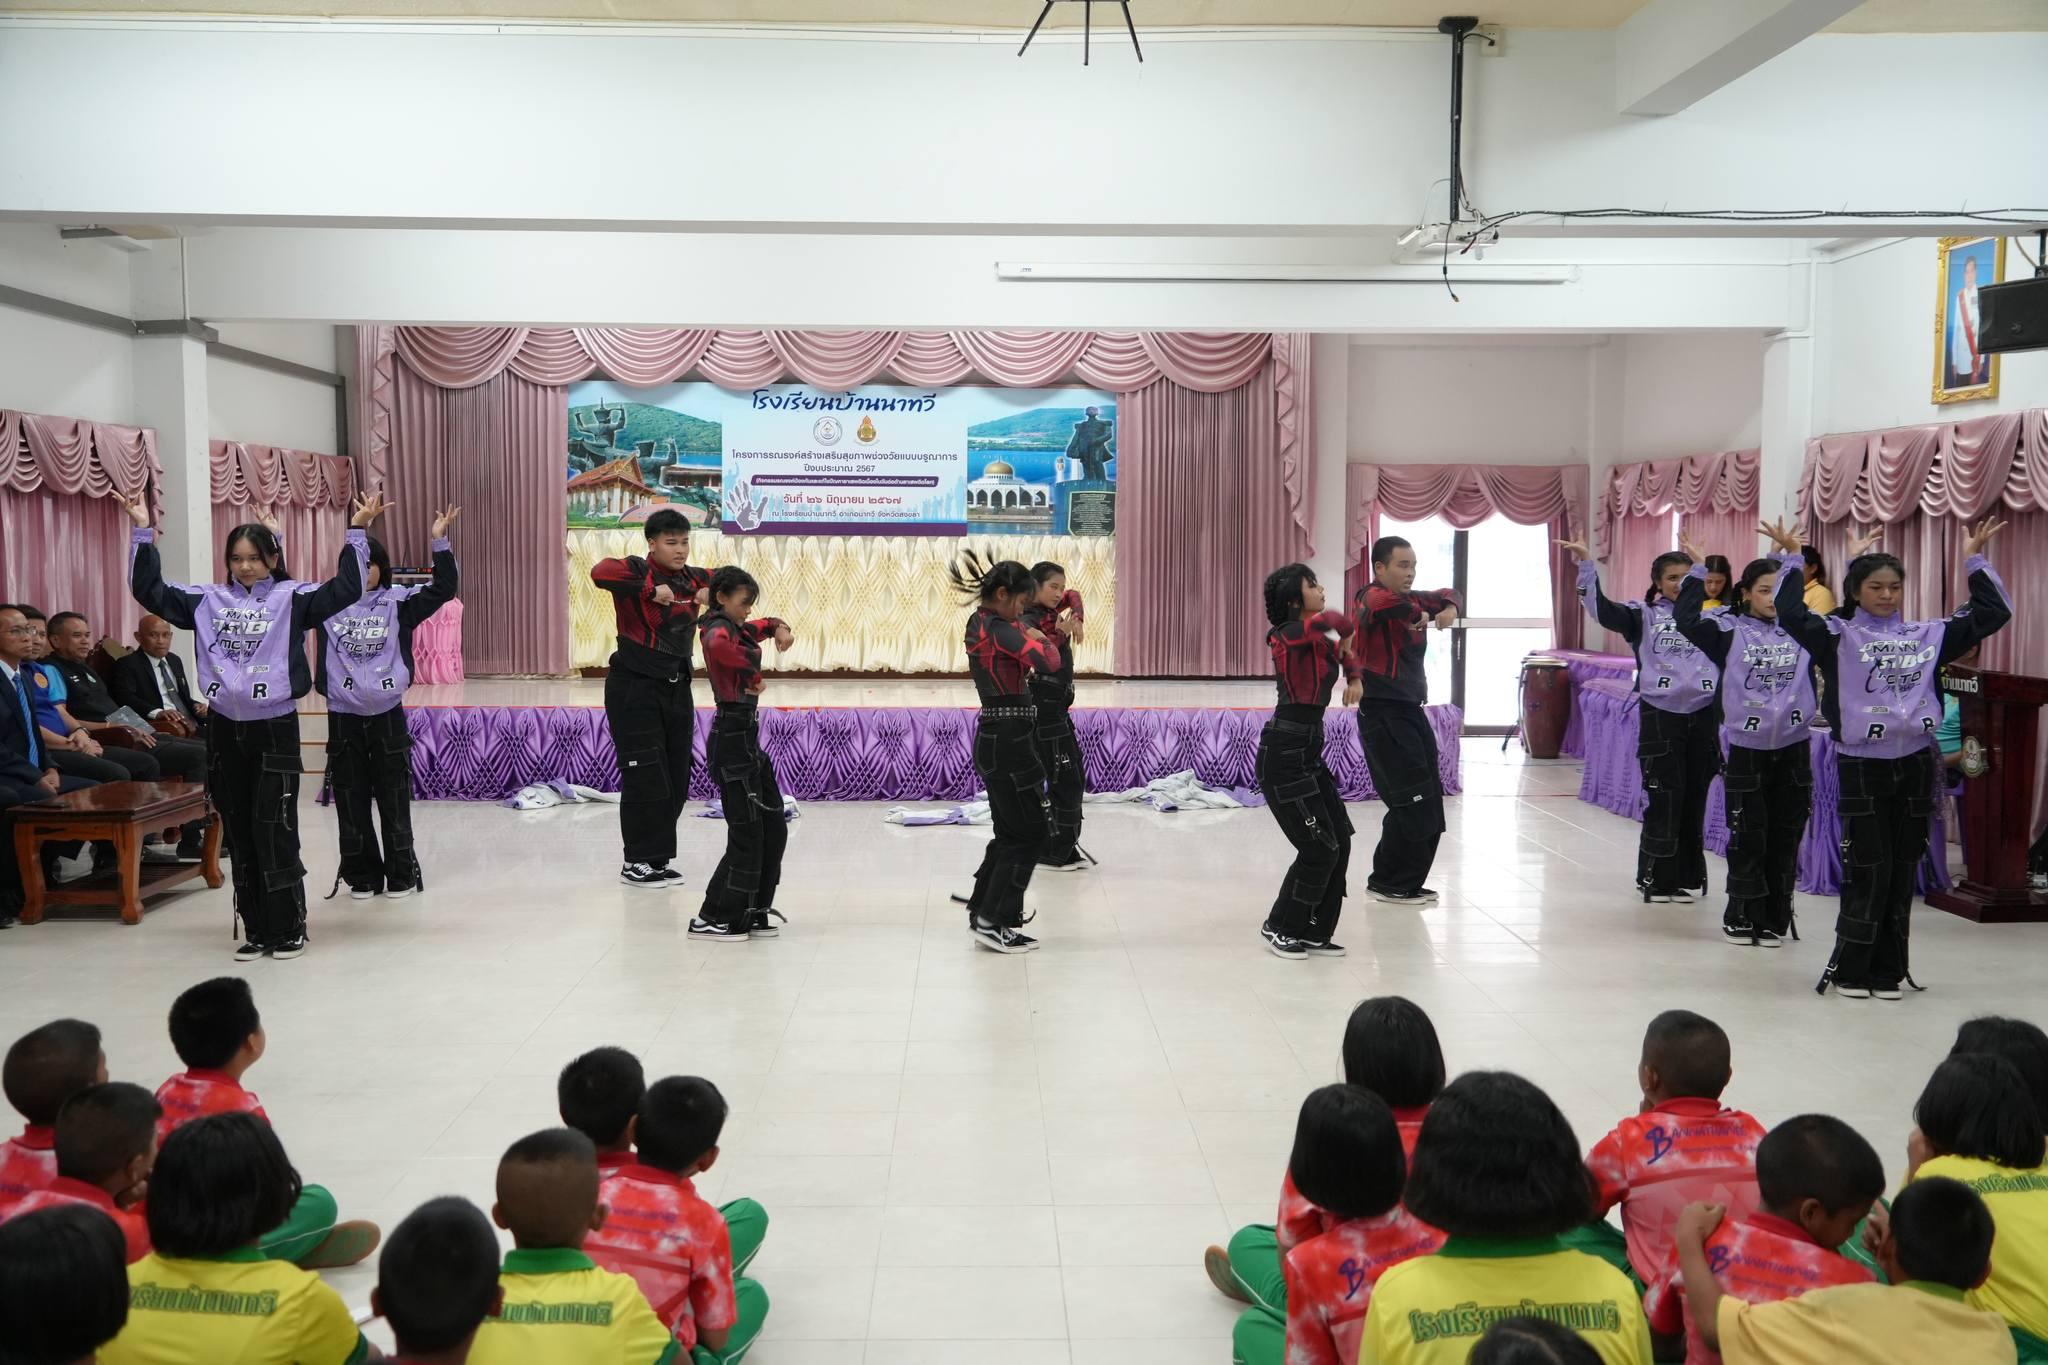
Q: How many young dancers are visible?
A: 11